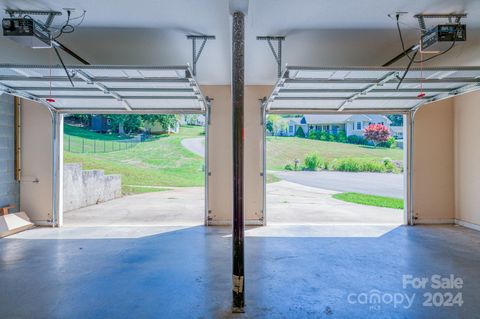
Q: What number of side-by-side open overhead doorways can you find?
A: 2